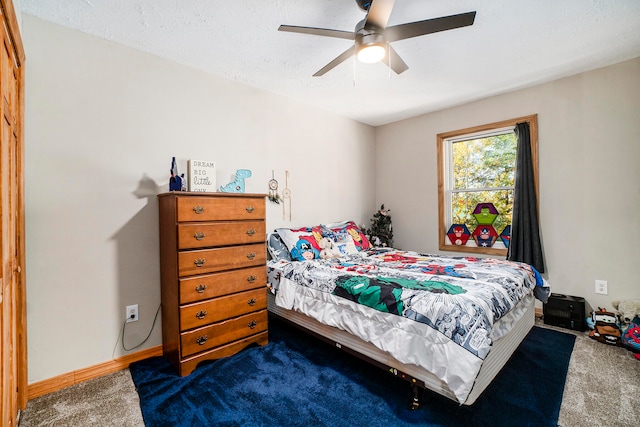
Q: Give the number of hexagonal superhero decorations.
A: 4